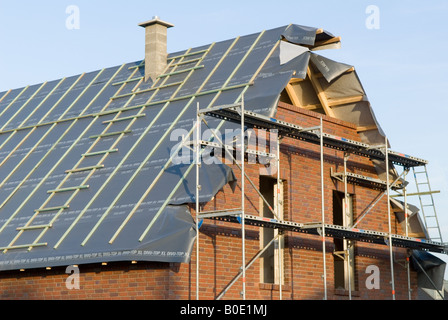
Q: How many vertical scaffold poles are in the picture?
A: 7